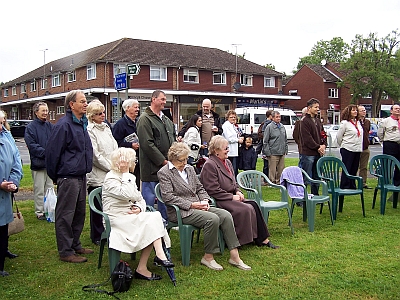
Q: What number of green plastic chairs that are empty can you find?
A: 4